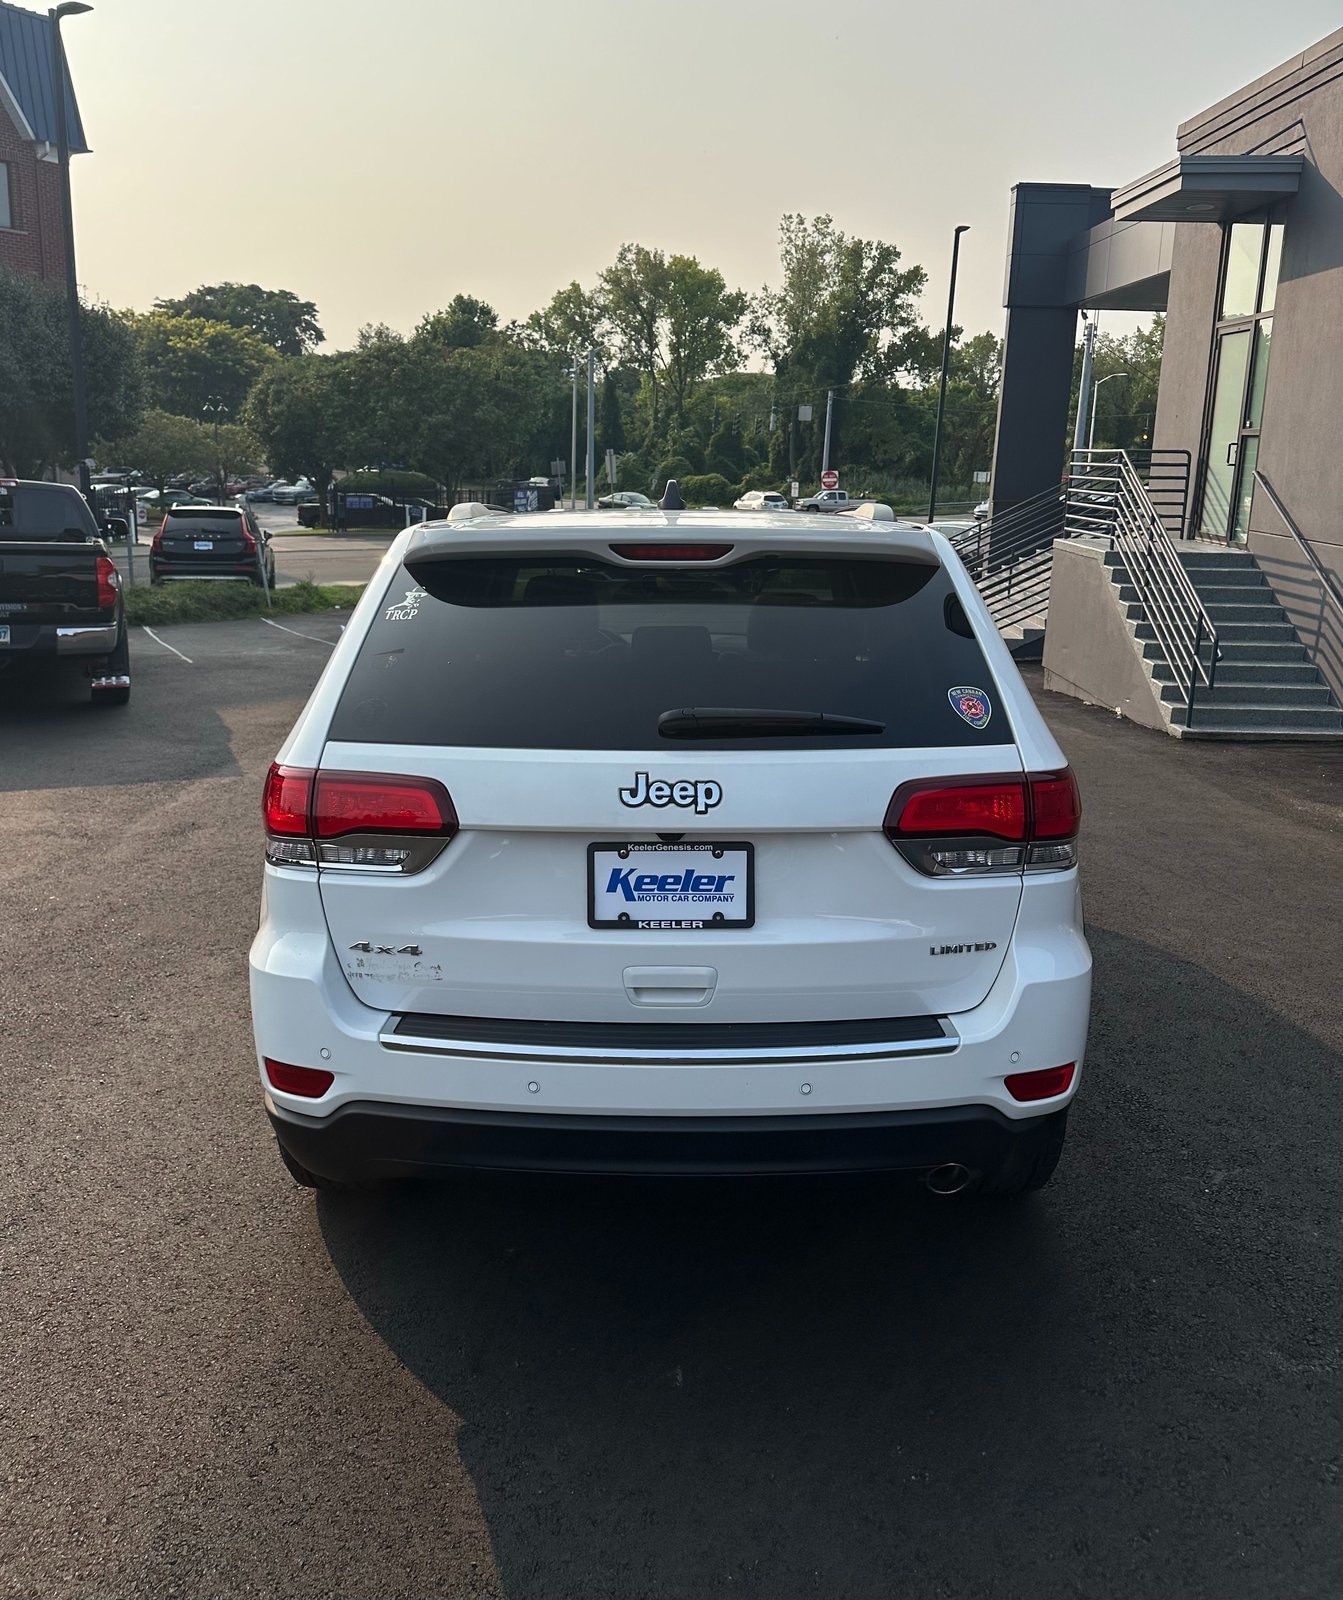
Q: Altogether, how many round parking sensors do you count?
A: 4